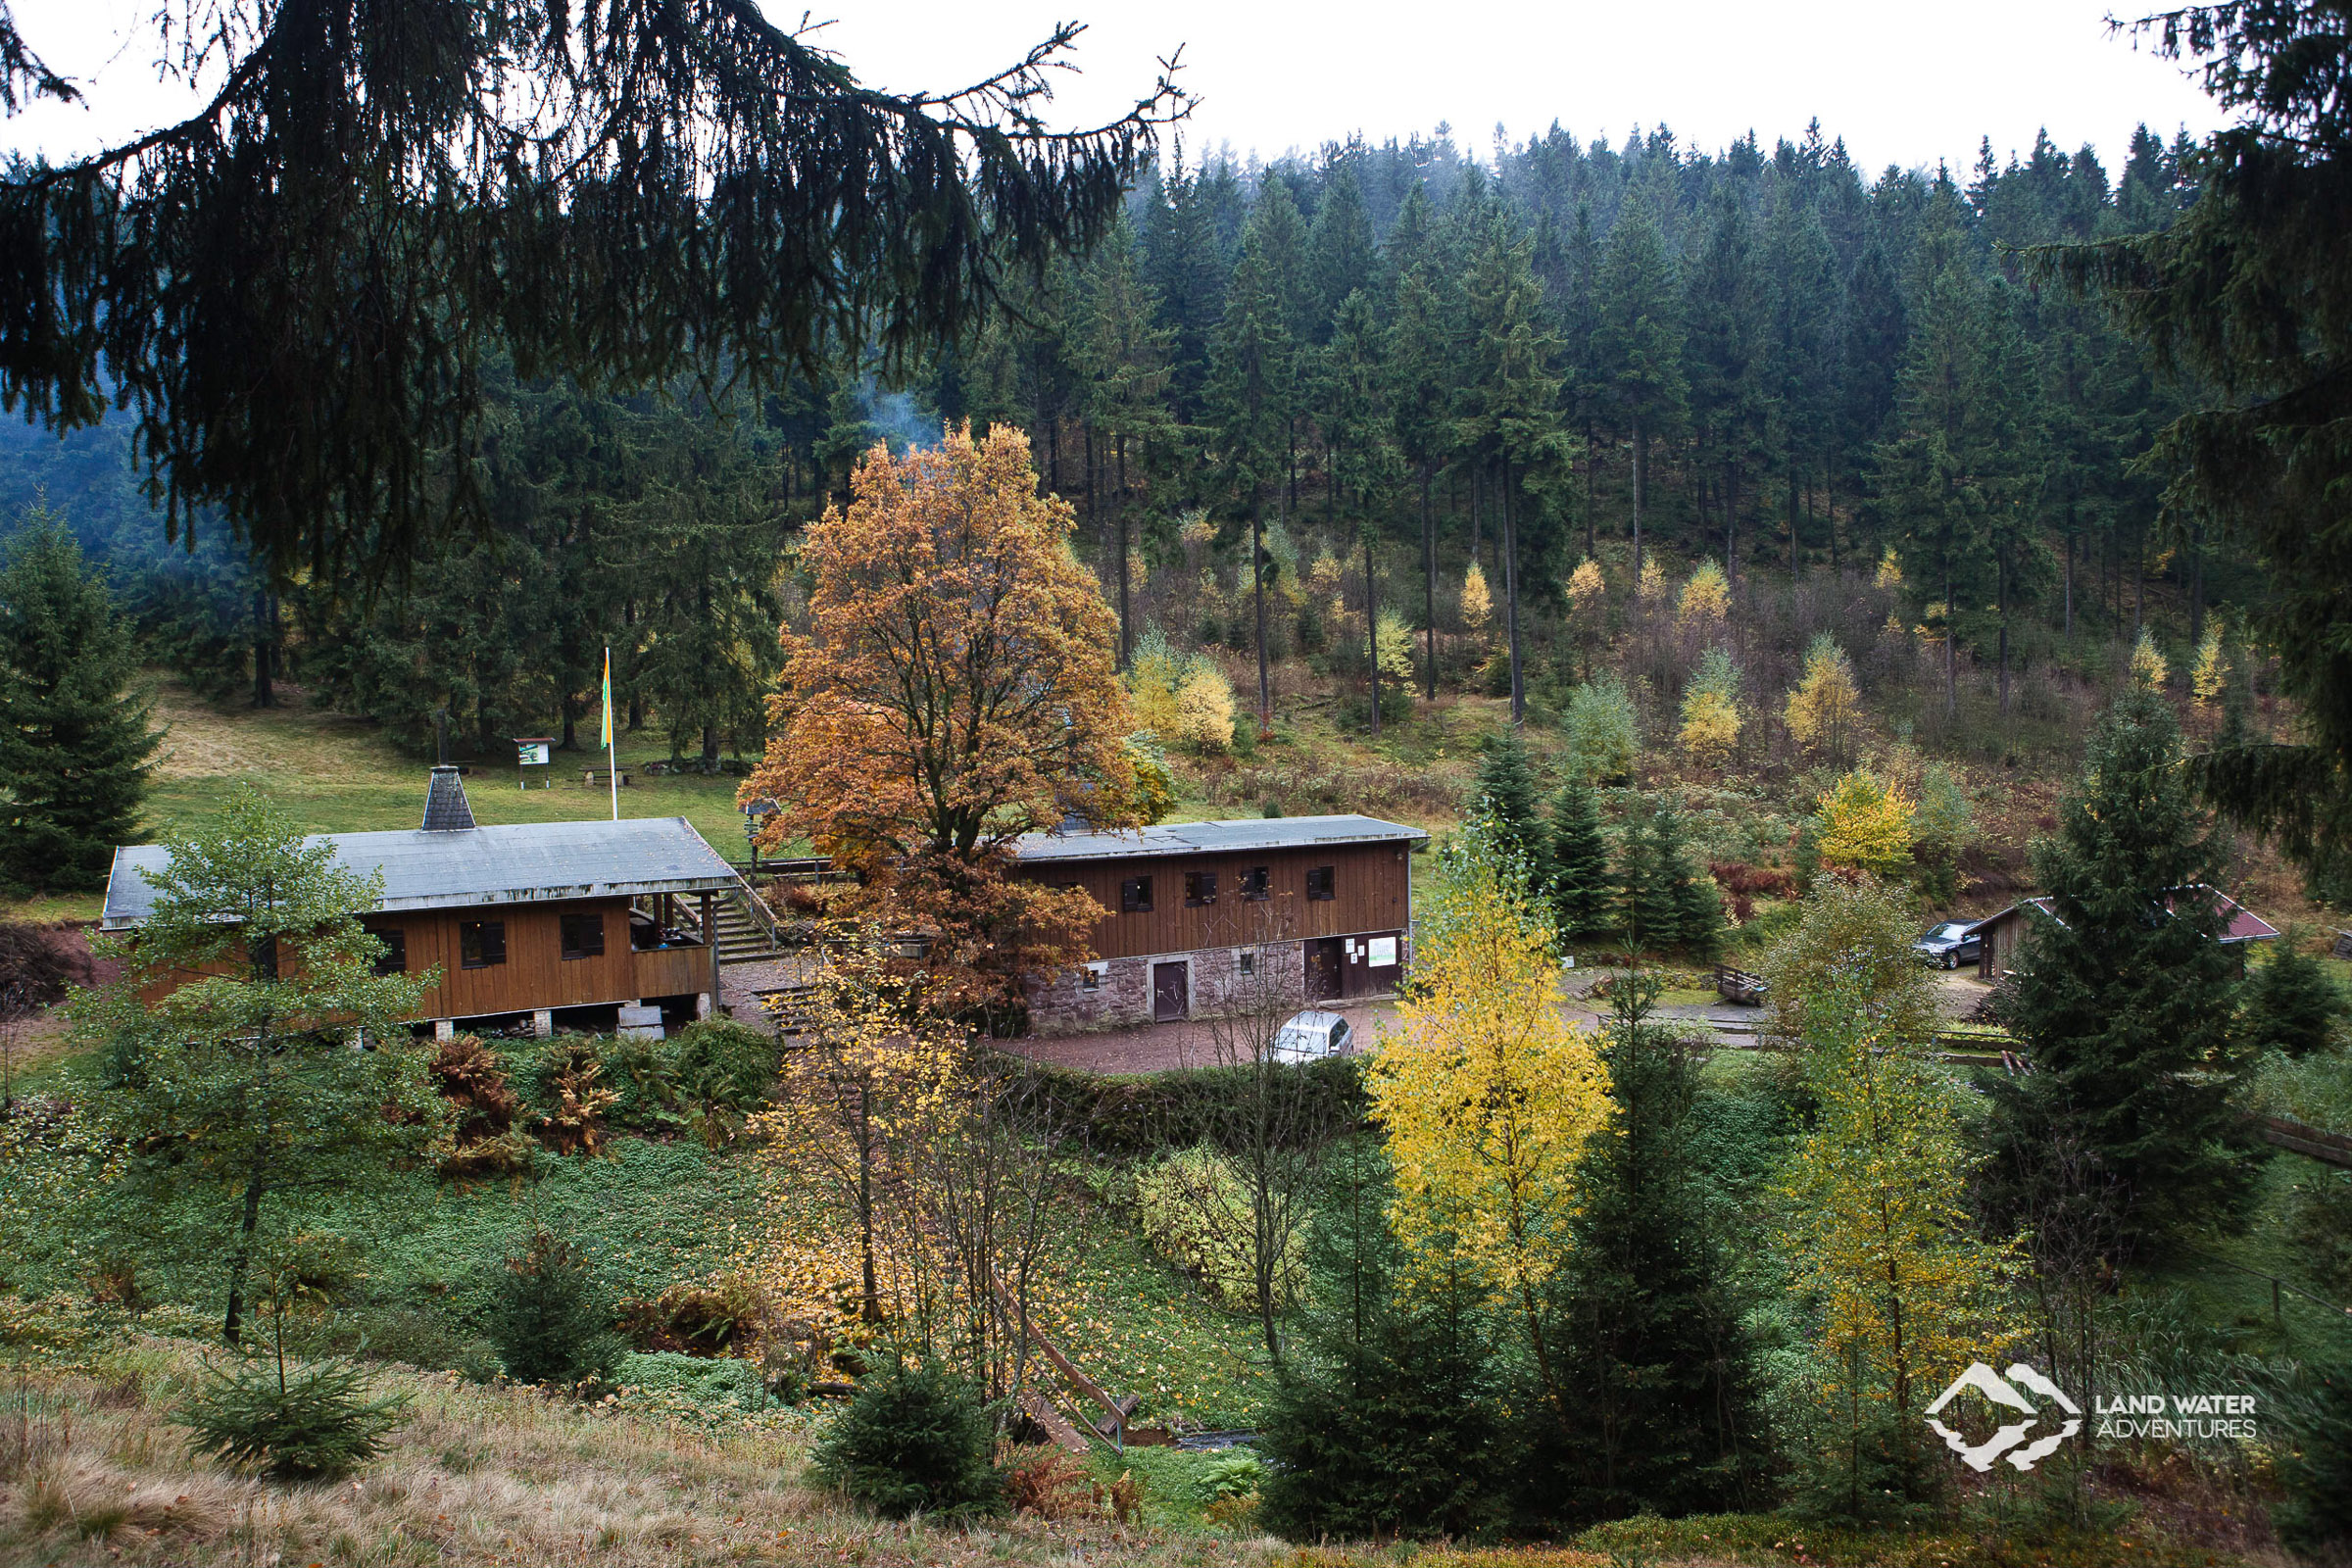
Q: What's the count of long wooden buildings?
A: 2